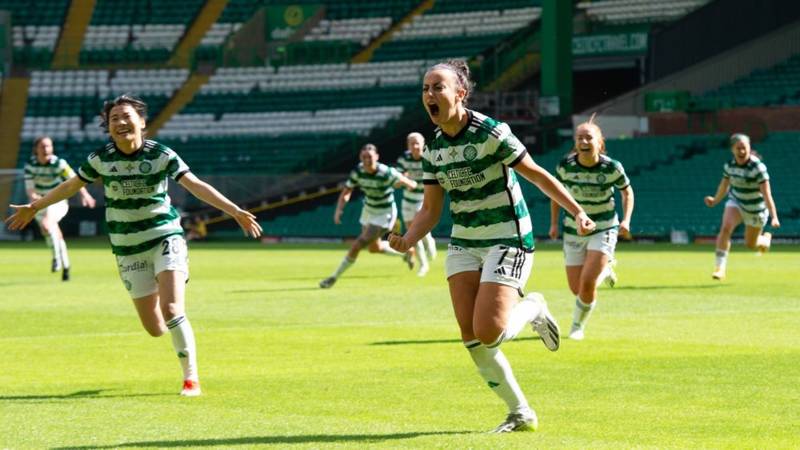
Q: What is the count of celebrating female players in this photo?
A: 7